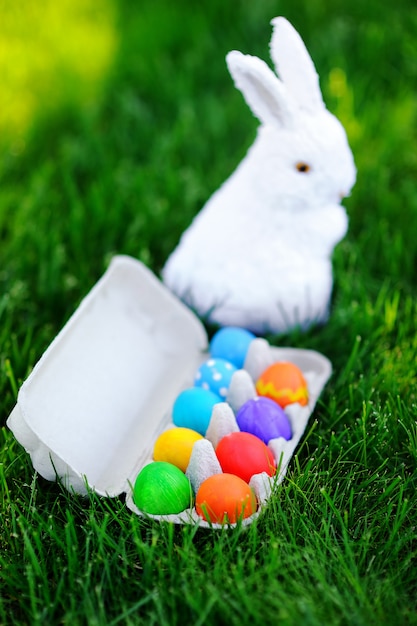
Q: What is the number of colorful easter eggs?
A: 9